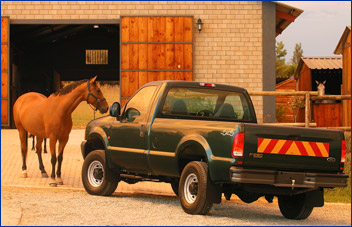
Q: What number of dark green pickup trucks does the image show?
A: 1